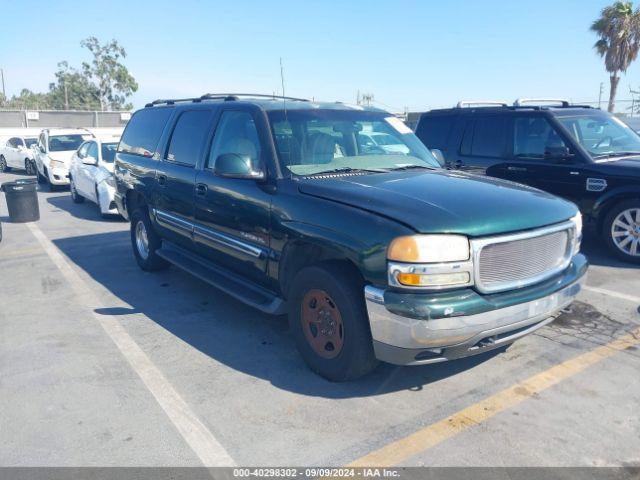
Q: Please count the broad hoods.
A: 1